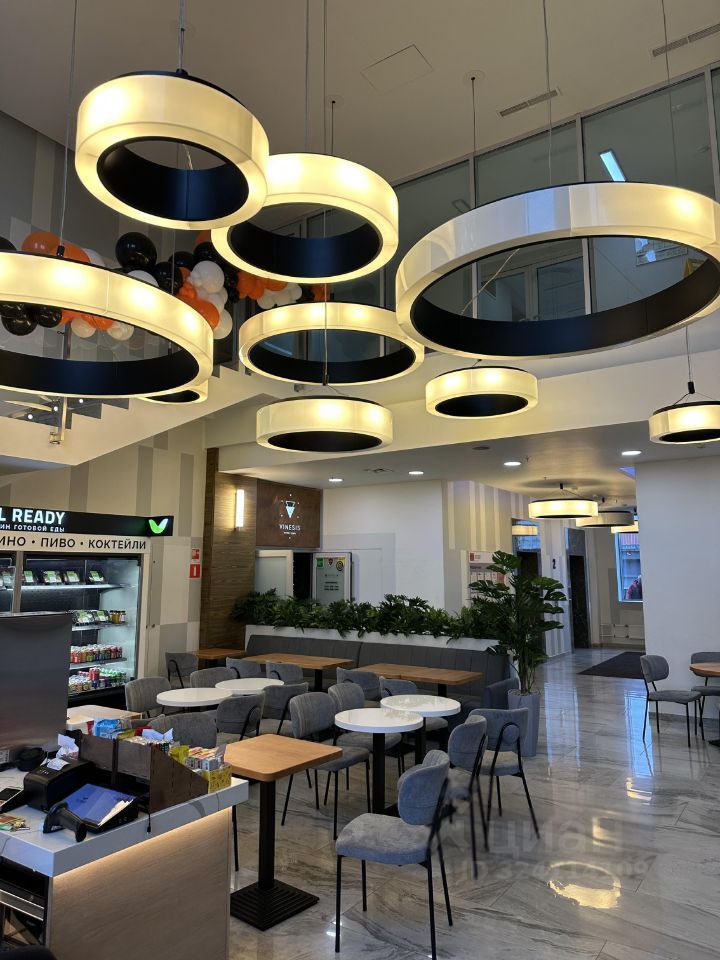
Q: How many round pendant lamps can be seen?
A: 12